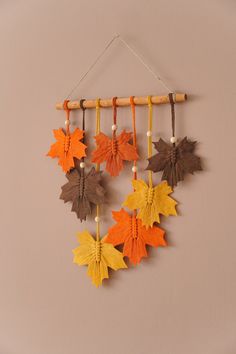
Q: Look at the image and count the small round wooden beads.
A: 7